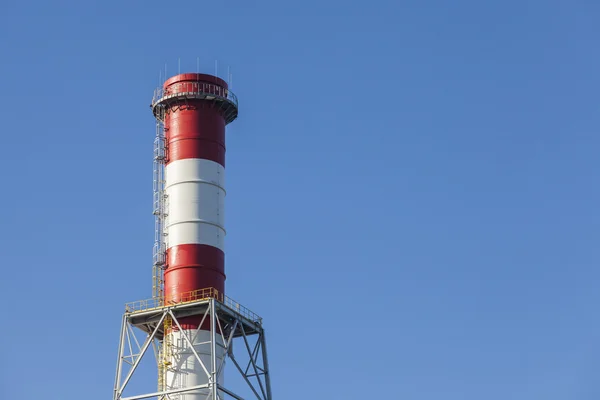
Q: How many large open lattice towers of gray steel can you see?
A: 1